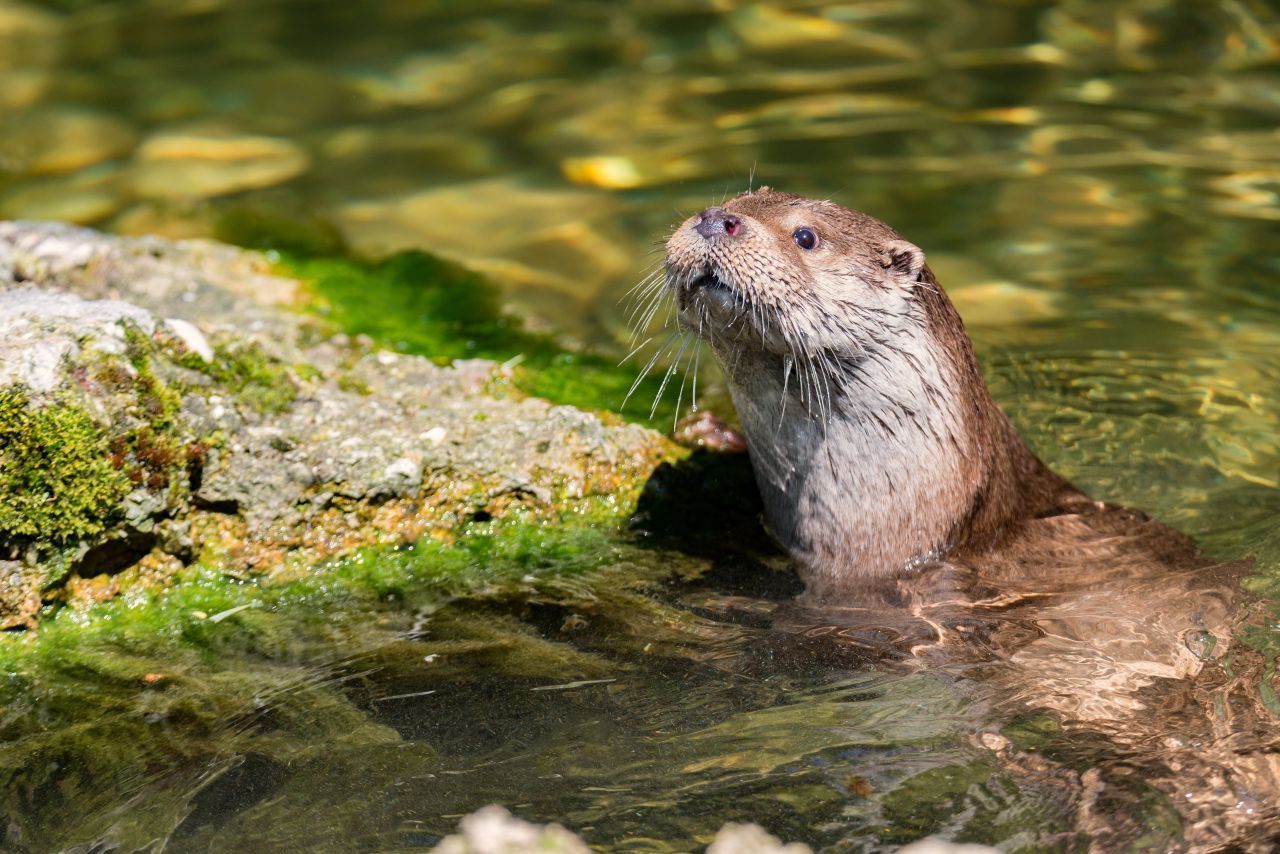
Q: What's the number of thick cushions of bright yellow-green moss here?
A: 1